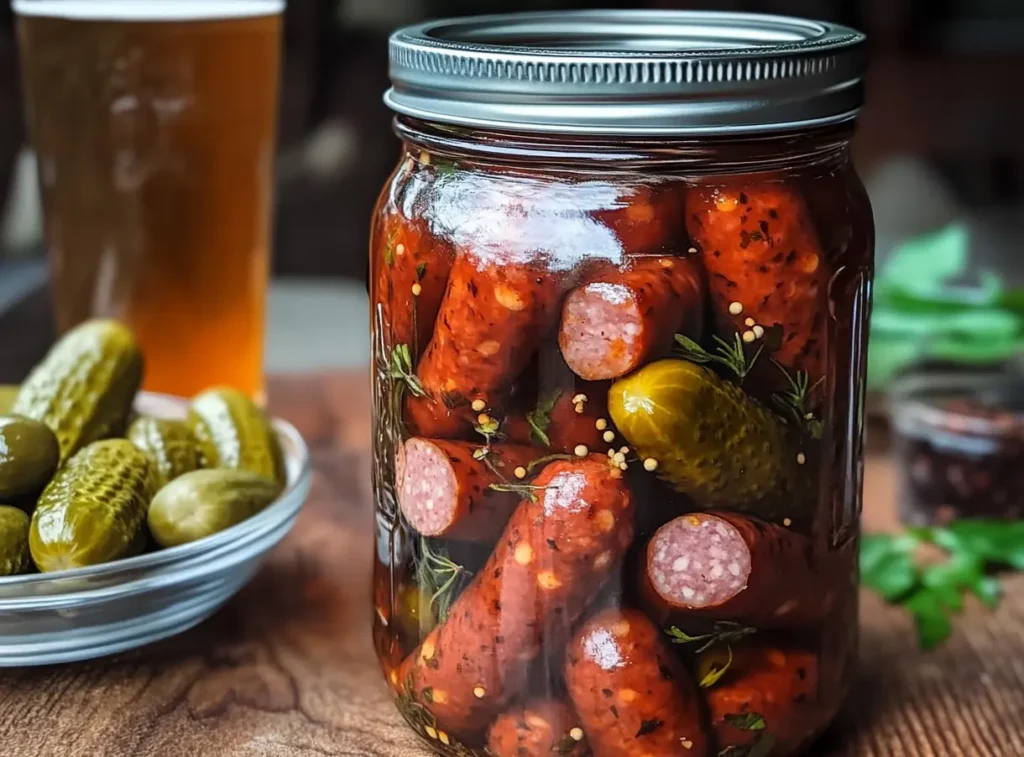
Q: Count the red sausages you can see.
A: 12